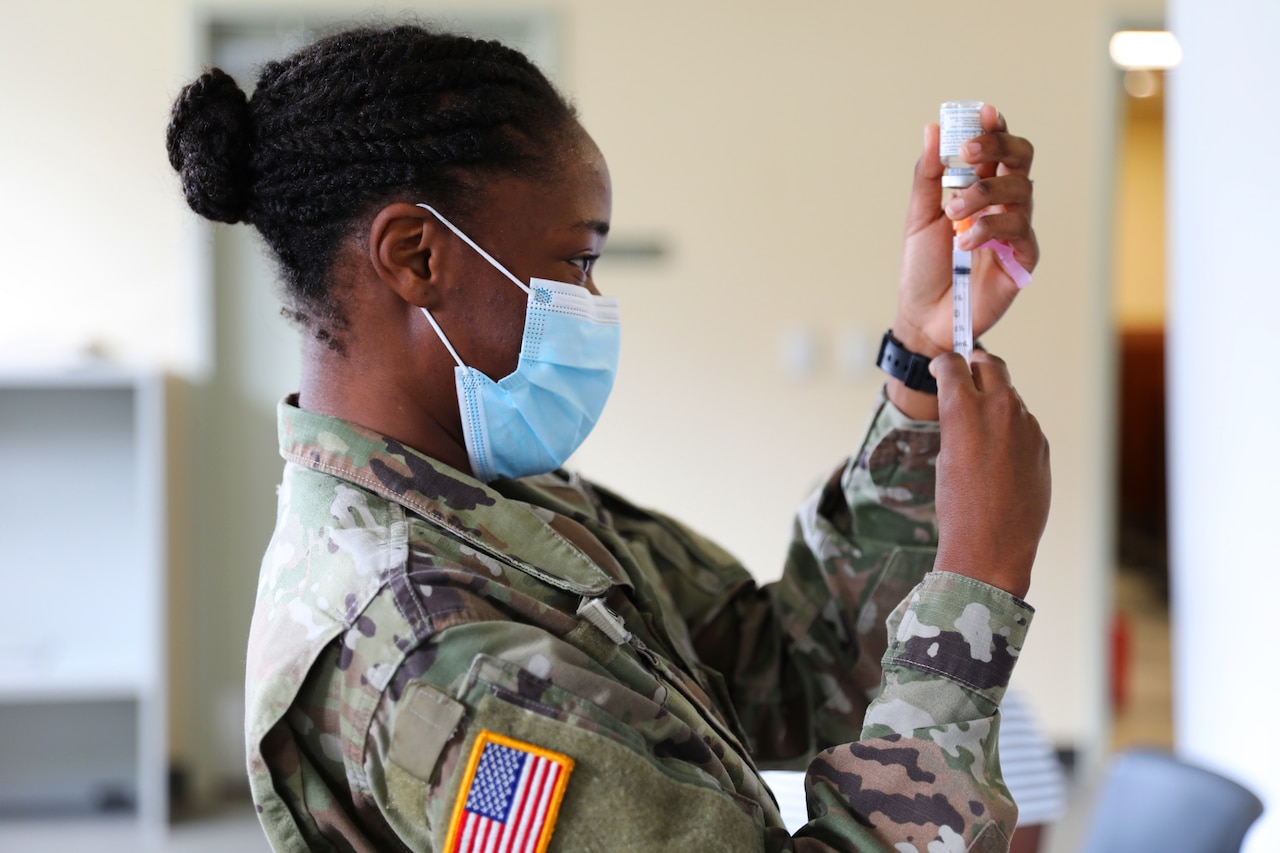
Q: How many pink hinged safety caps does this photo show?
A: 1